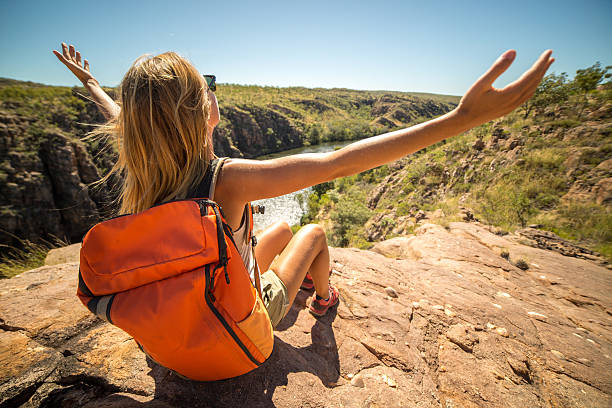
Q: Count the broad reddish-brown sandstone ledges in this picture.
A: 1